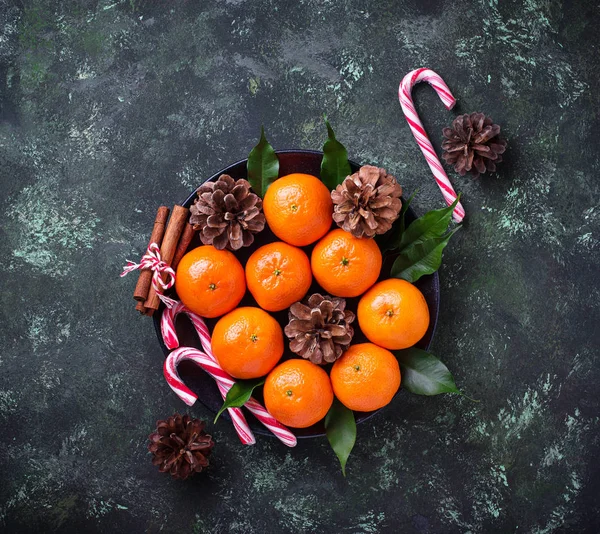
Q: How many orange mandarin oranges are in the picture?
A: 8